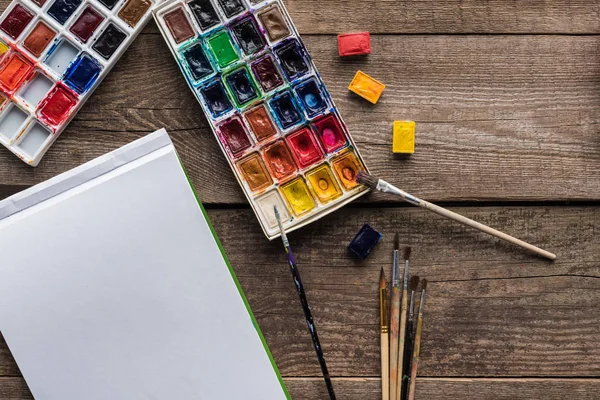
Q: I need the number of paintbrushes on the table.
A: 7